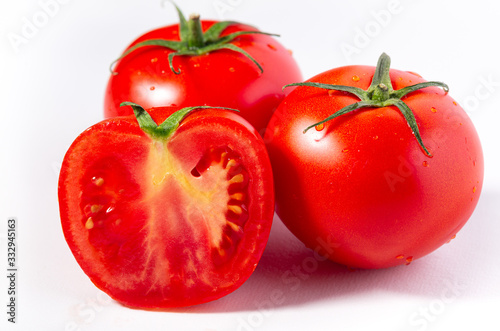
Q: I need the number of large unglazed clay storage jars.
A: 0